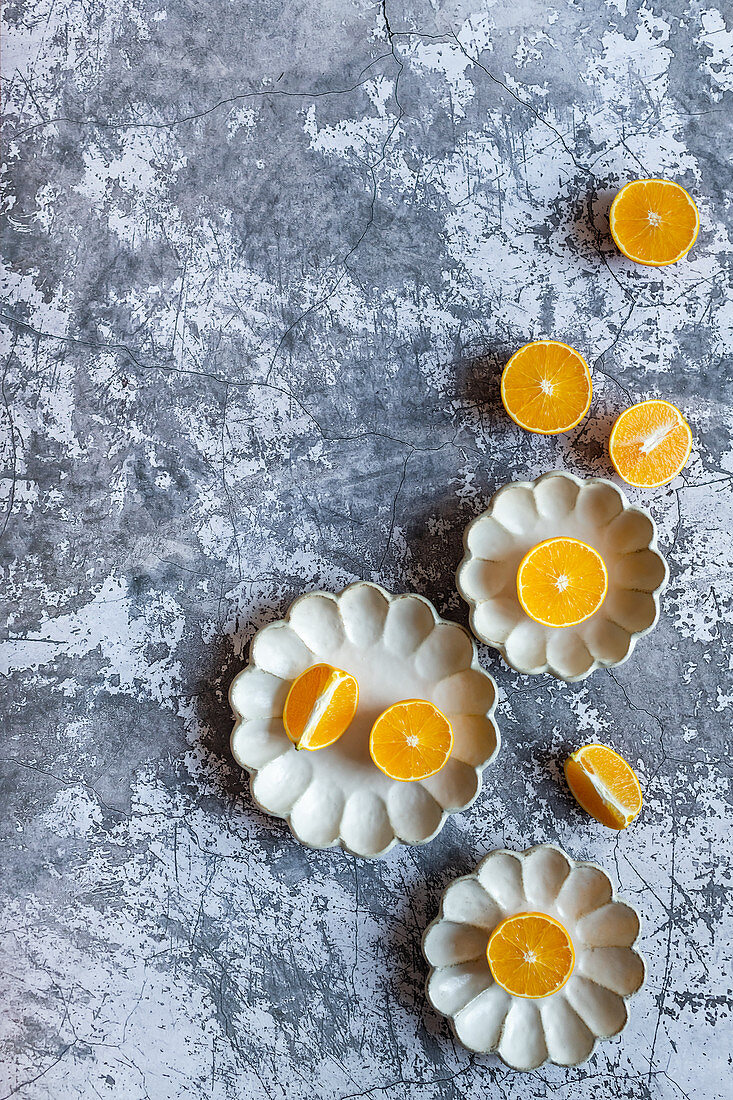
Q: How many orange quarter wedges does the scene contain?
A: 2